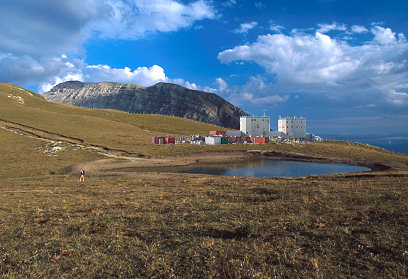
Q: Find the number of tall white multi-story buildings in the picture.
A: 2